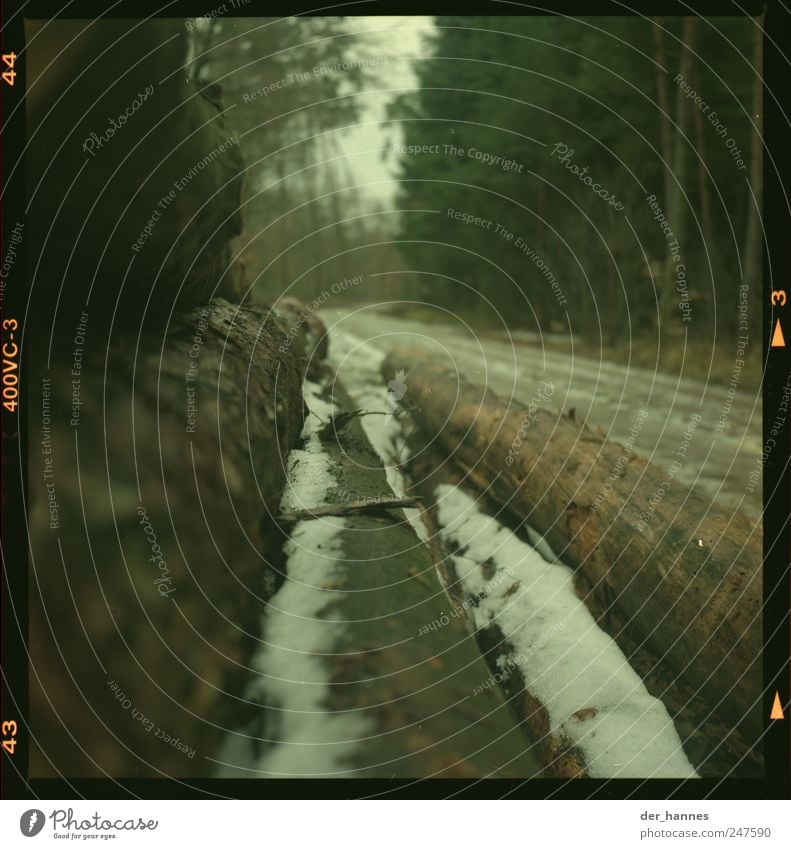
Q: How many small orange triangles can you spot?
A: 2